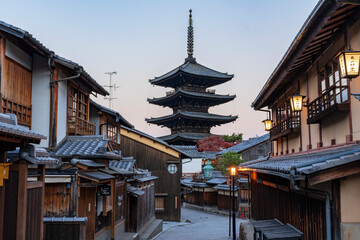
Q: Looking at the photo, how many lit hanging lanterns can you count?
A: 3